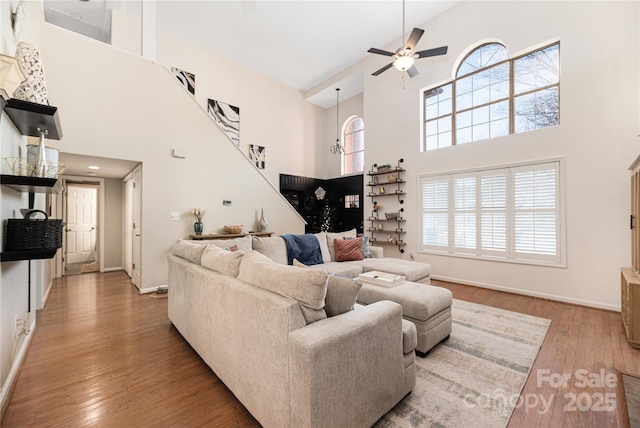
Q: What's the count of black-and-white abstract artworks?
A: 3